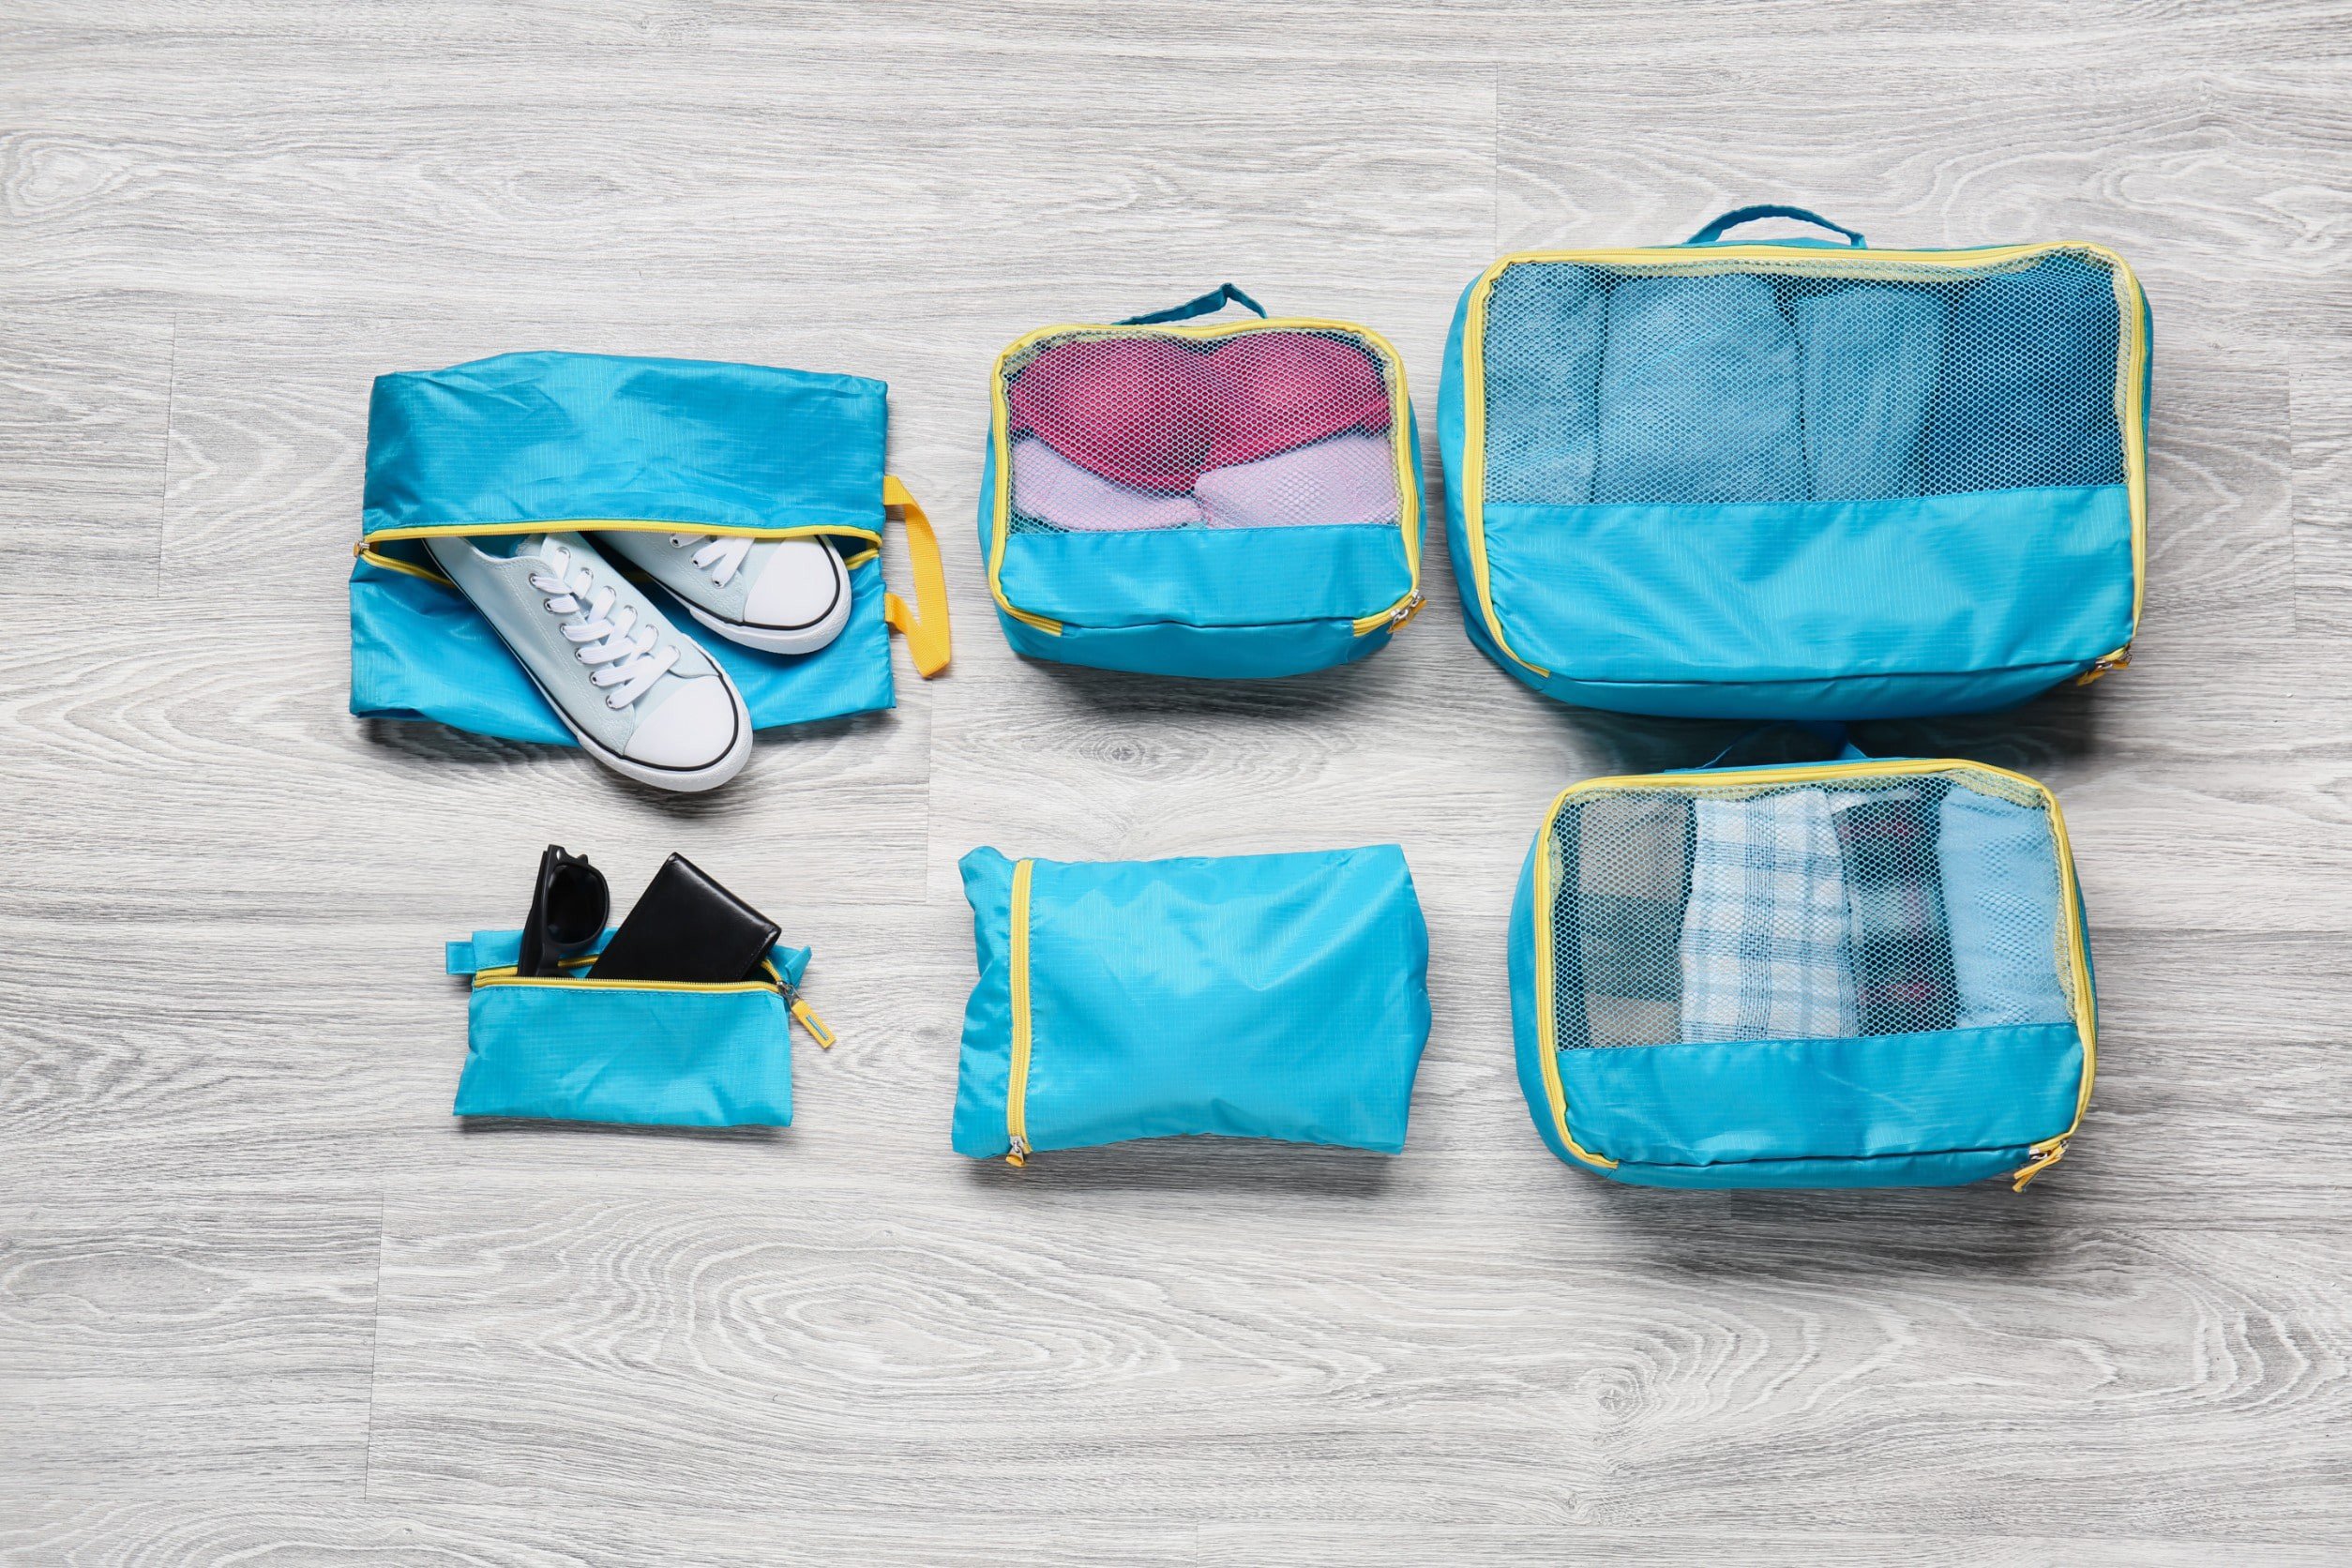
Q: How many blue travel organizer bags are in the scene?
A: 6